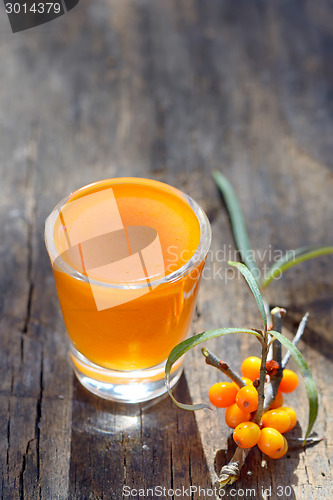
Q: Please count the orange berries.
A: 12